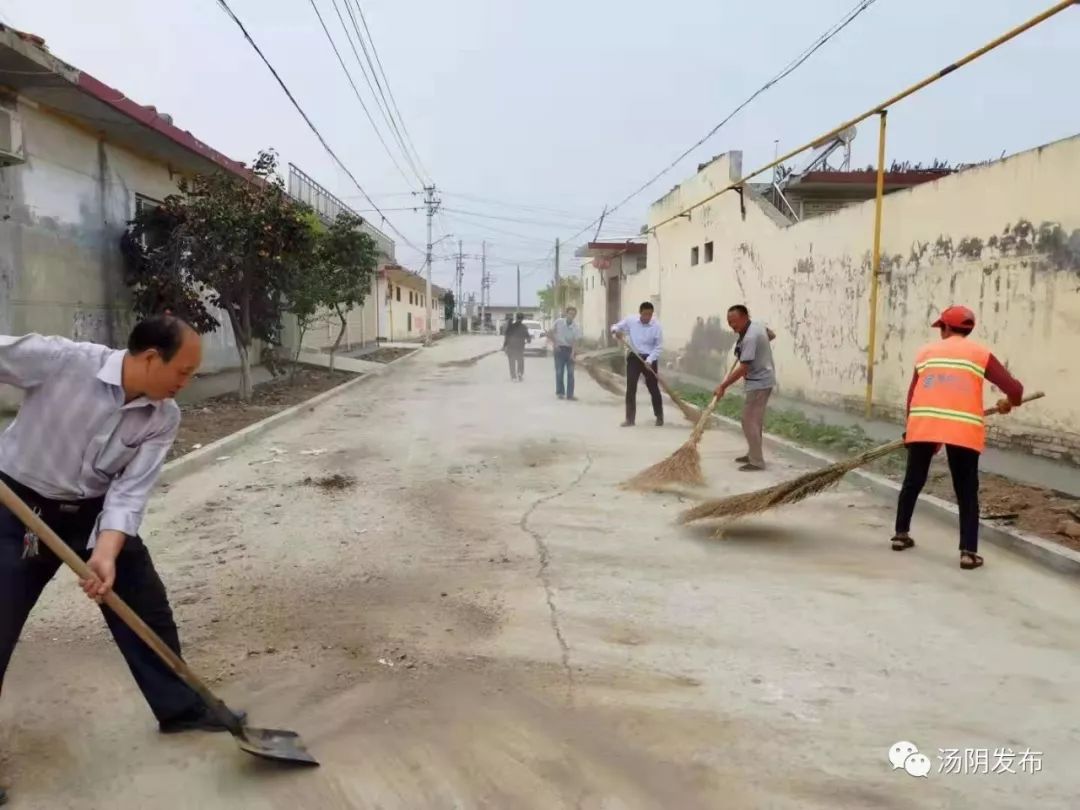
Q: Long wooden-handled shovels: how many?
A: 1